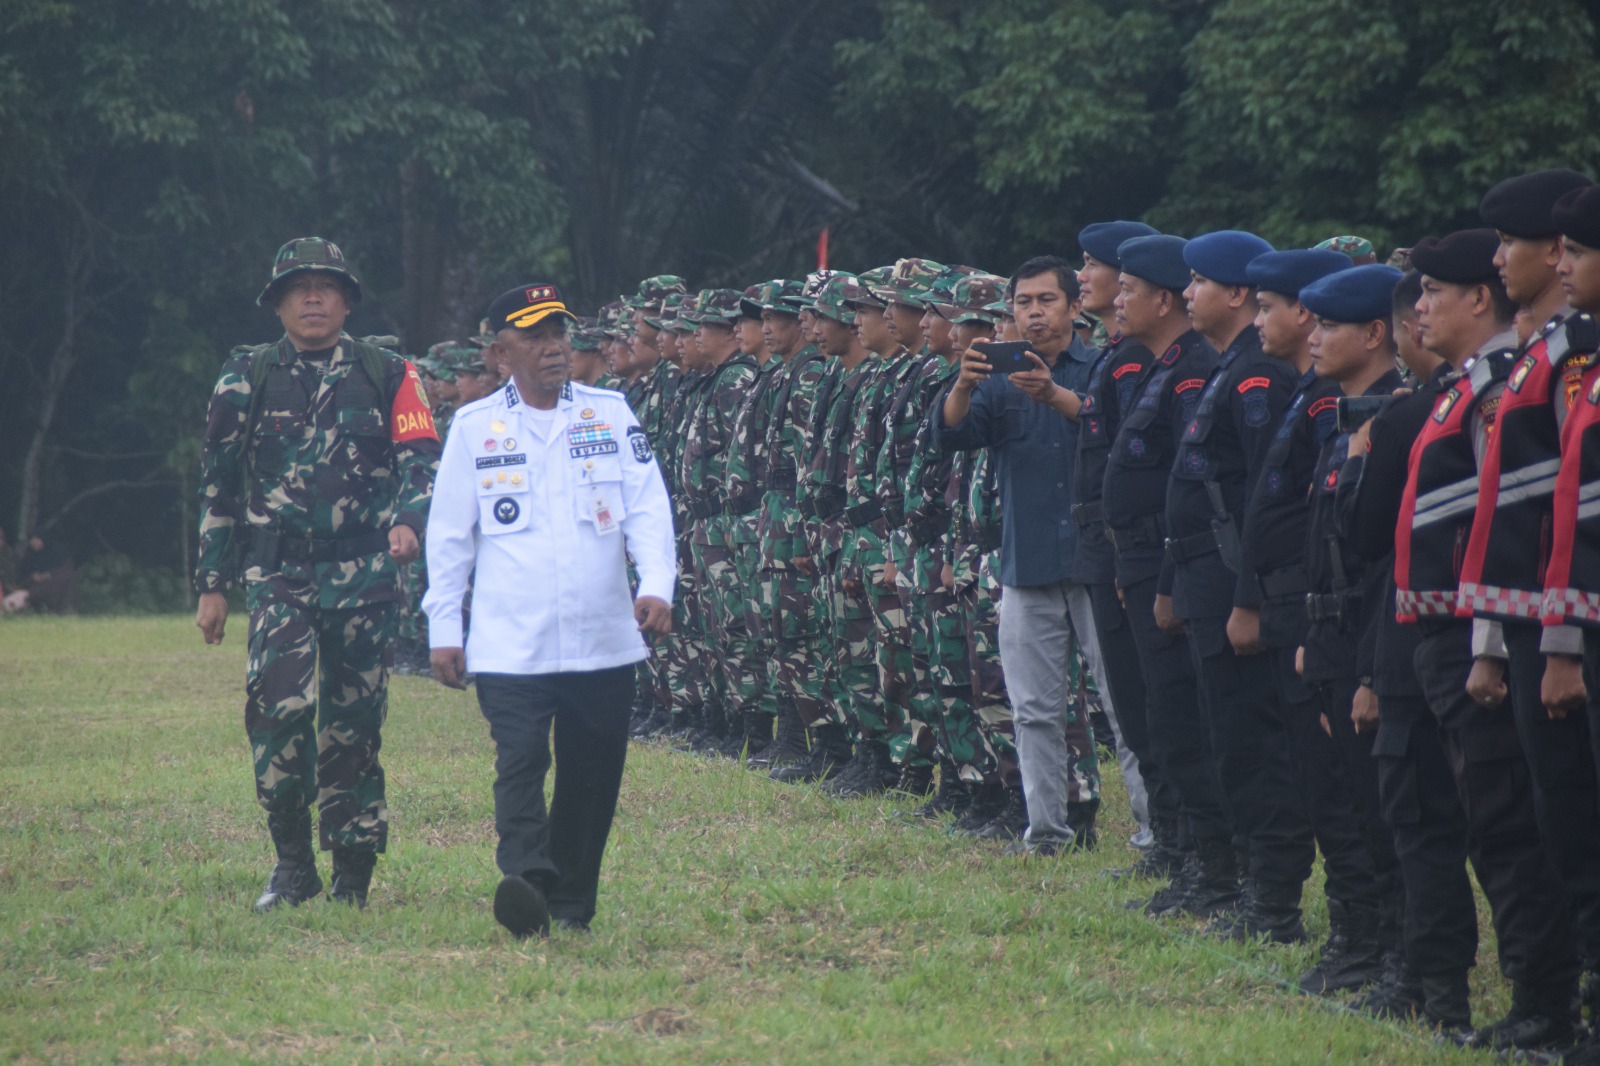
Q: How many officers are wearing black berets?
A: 3